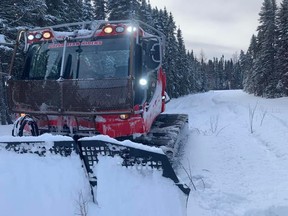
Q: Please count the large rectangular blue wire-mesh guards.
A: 0